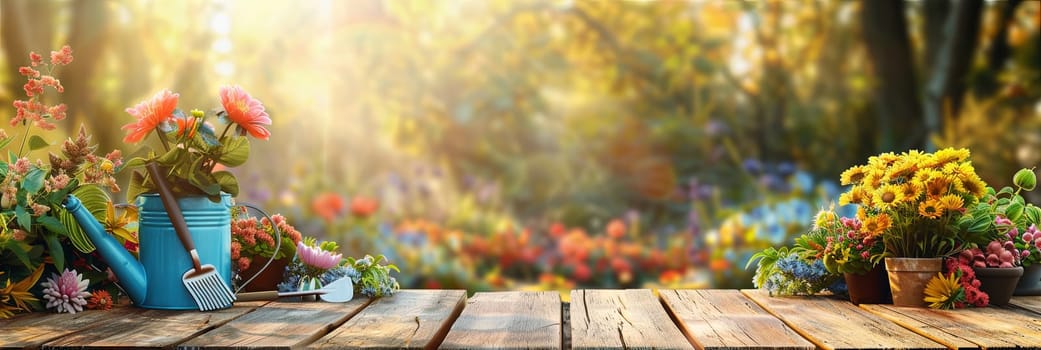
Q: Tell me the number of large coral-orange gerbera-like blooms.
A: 2